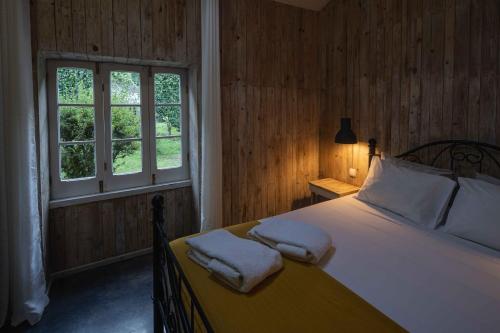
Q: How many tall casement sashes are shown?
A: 3